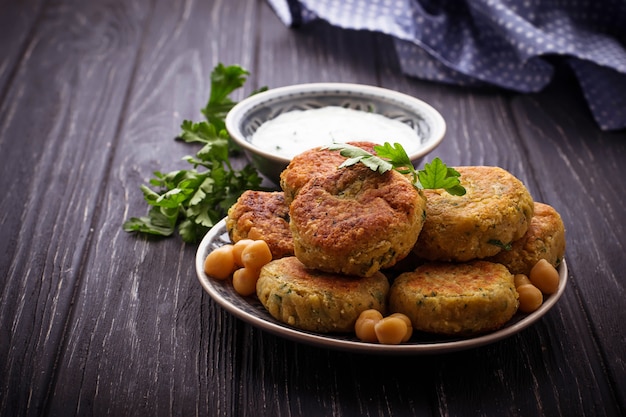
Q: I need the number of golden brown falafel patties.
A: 7